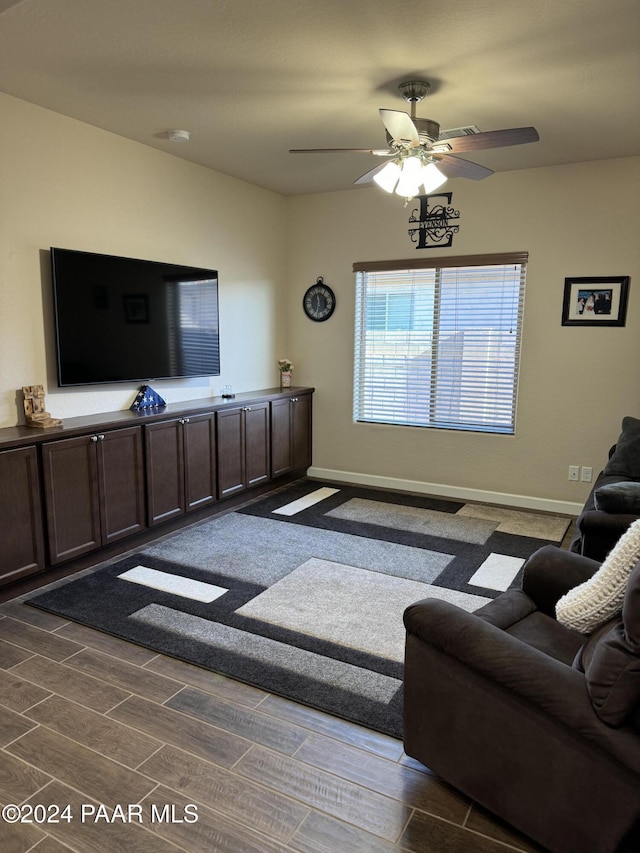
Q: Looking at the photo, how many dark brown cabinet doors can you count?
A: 9